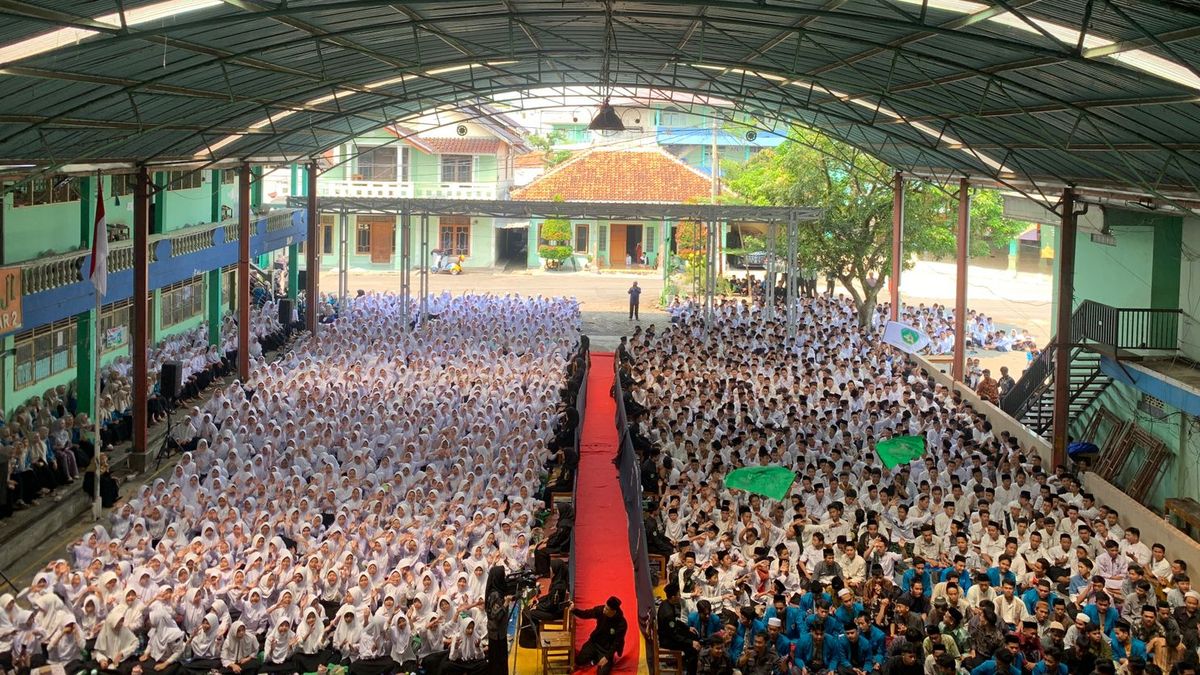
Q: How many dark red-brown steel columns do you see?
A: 6